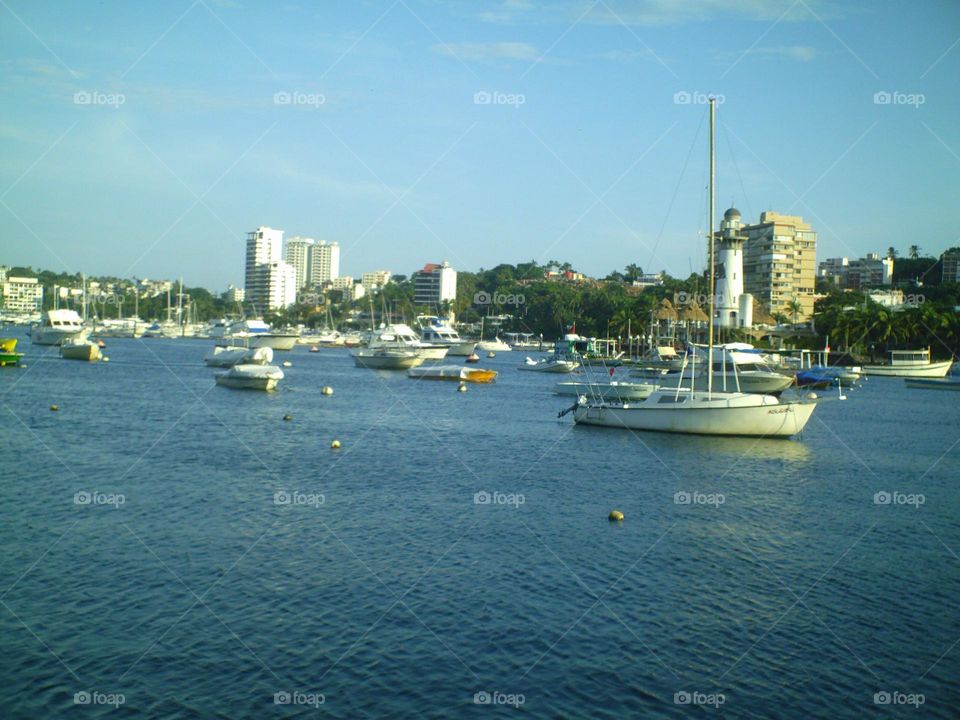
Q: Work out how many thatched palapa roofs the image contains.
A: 3